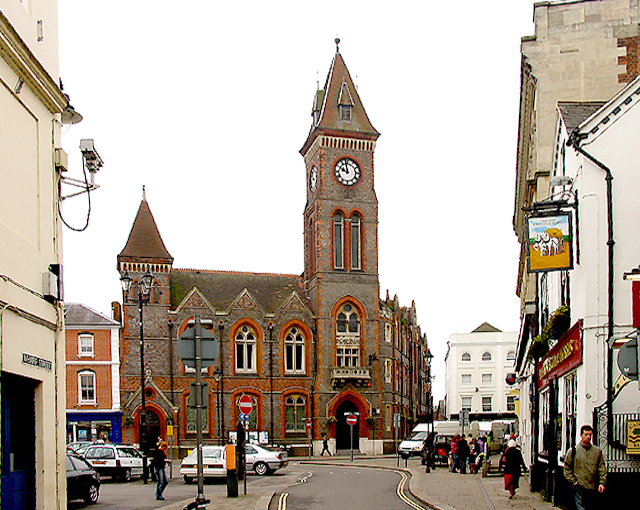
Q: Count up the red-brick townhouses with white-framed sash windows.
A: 1